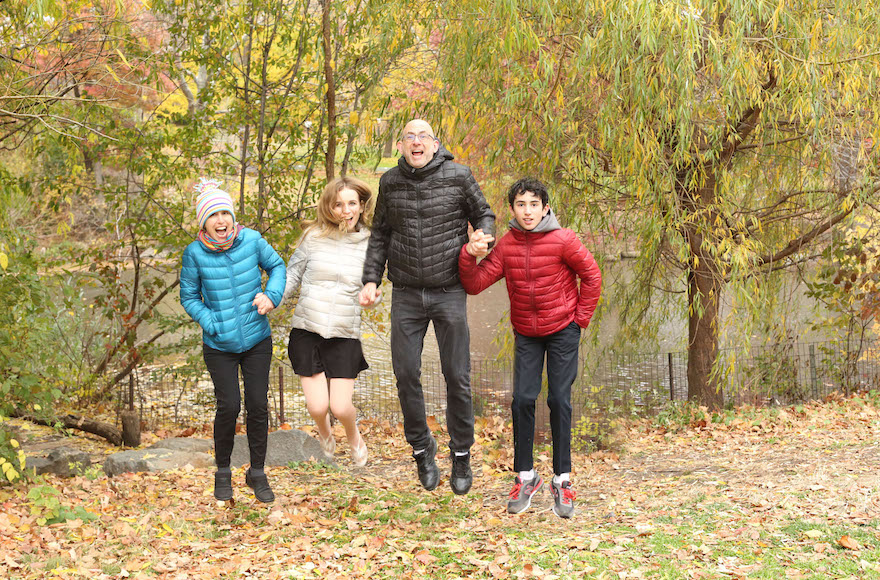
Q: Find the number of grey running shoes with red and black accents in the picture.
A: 2